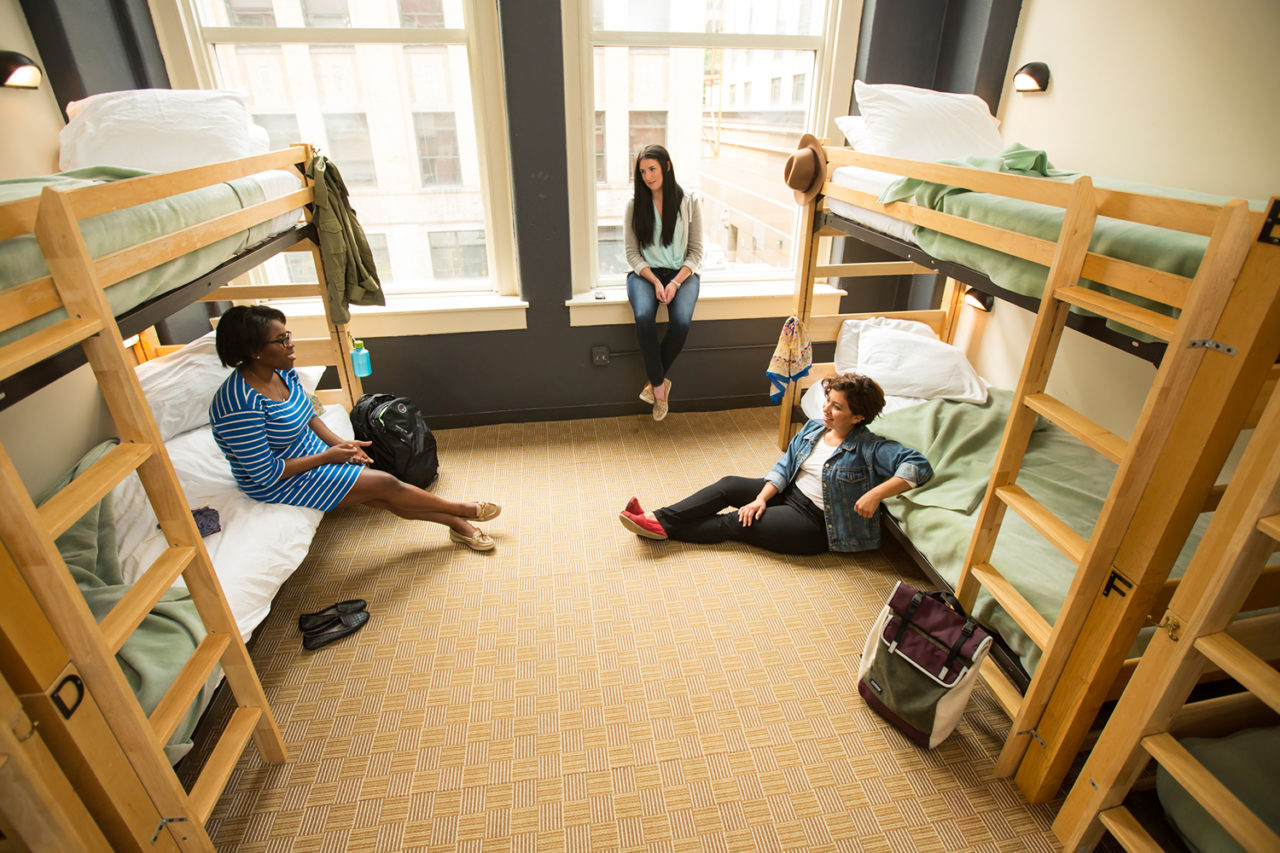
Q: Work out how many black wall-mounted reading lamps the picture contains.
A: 3